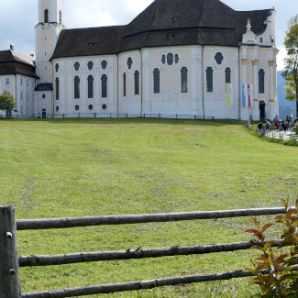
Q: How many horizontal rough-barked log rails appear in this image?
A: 3